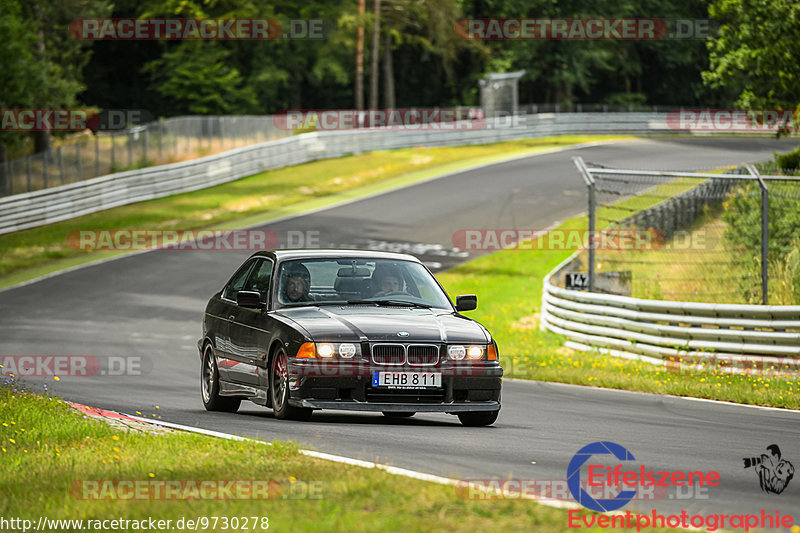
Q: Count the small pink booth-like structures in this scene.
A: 0